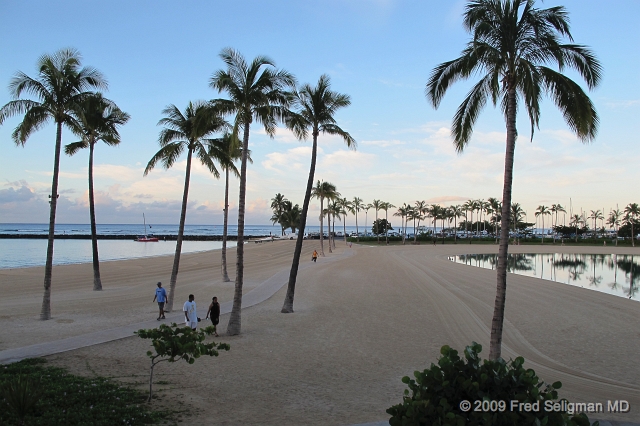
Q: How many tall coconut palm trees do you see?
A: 7